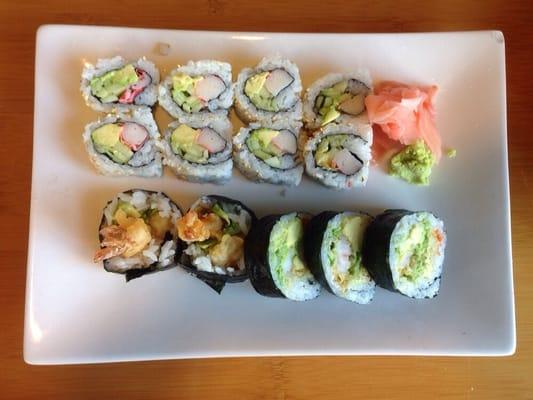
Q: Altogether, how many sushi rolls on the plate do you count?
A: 13